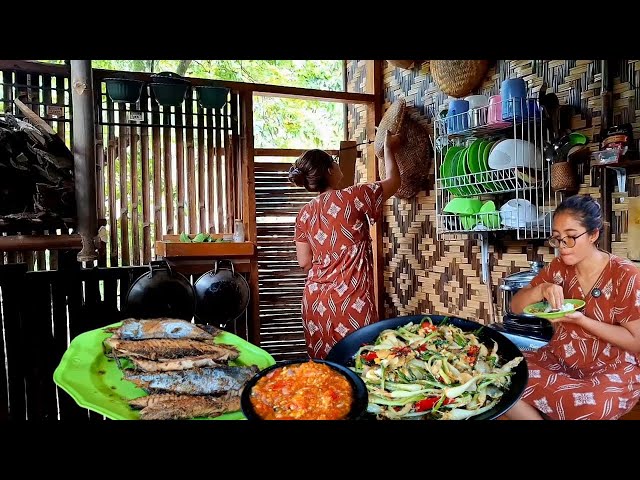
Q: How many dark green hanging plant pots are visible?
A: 3